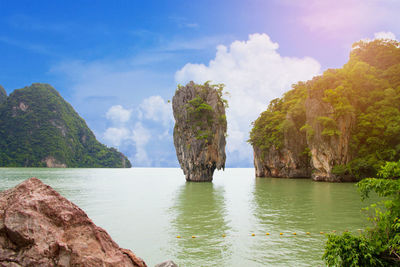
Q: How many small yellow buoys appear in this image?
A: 12